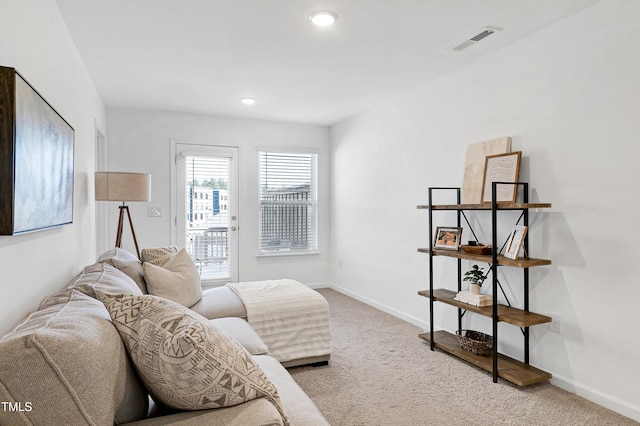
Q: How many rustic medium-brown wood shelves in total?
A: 4